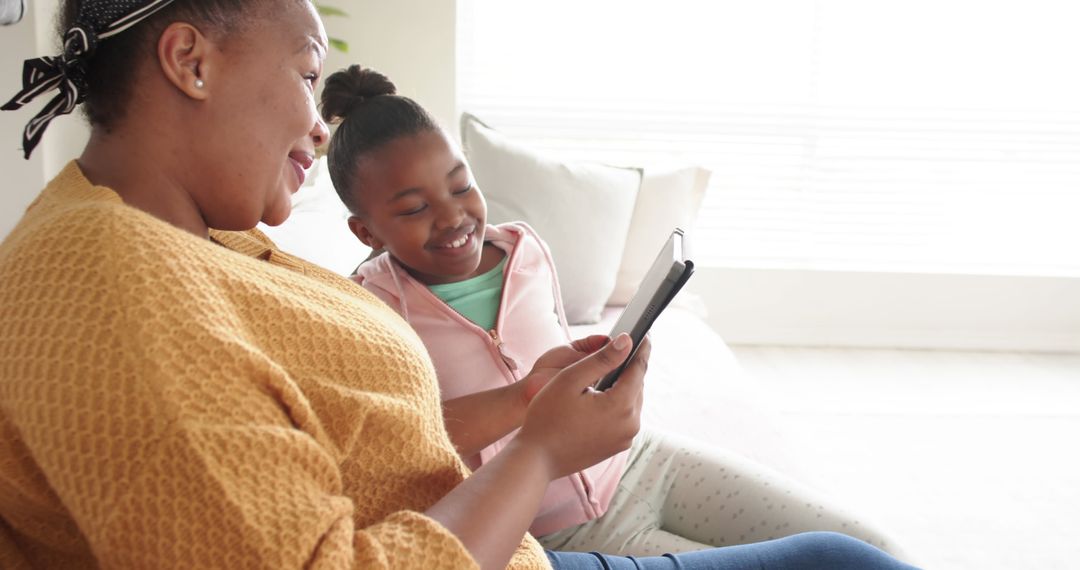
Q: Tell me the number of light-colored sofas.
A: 1